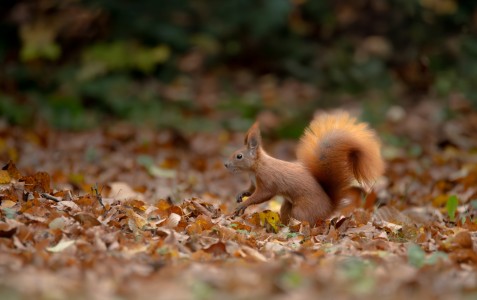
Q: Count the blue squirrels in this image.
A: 0